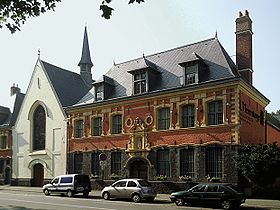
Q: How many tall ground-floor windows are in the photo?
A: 6